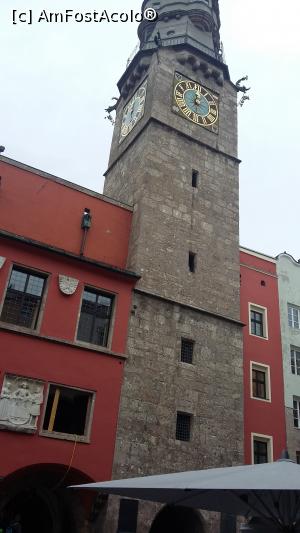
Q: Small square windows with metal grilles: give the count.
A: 2